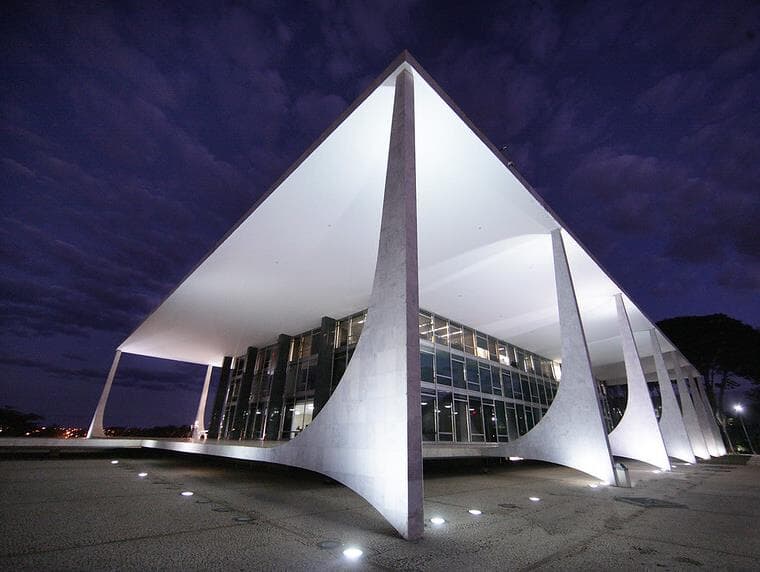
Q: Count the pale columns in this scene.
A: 9